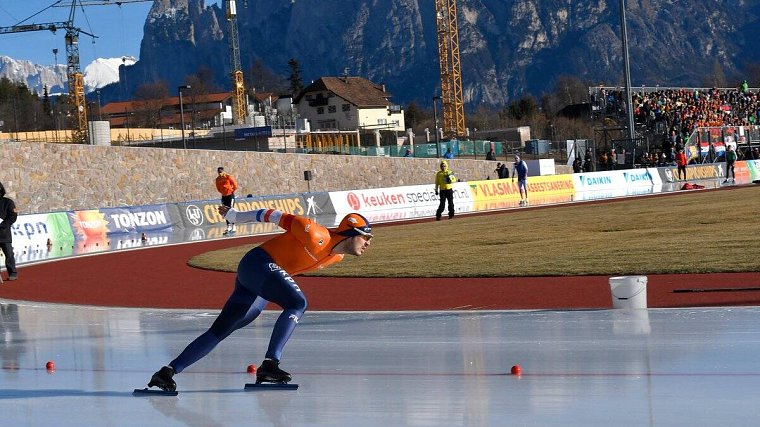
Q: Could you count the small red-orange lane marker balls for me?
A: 3